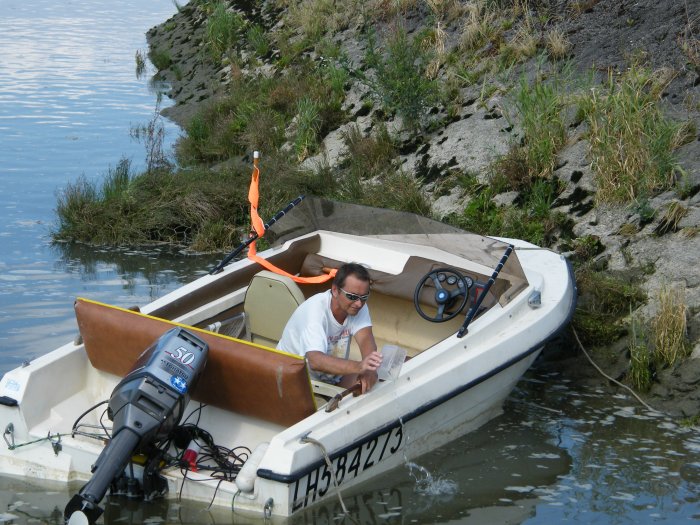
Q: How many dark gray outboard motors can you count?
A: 1